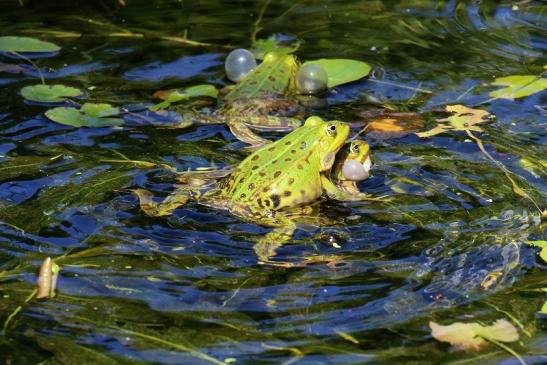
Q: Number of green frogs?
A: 3